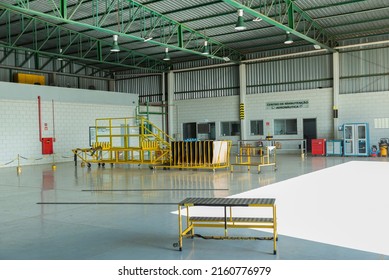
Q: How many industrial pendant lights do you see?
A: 6